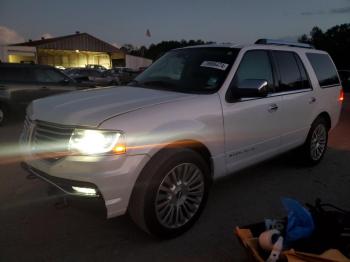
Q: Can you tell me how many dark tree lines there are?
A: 2